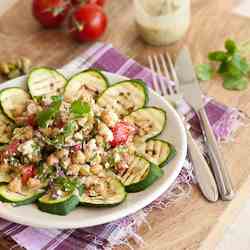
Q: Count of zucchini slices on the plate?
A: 12